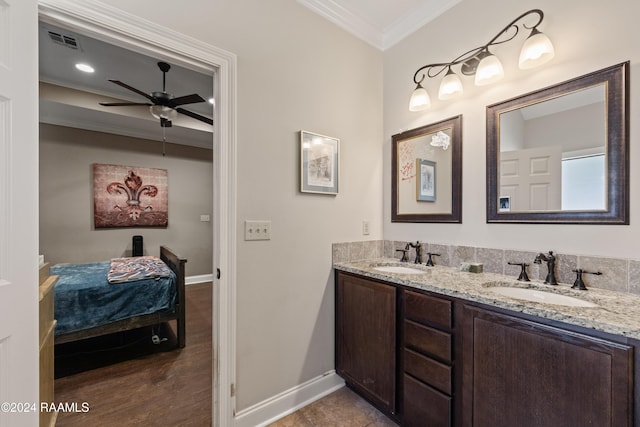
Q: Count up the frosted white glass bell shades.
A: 4